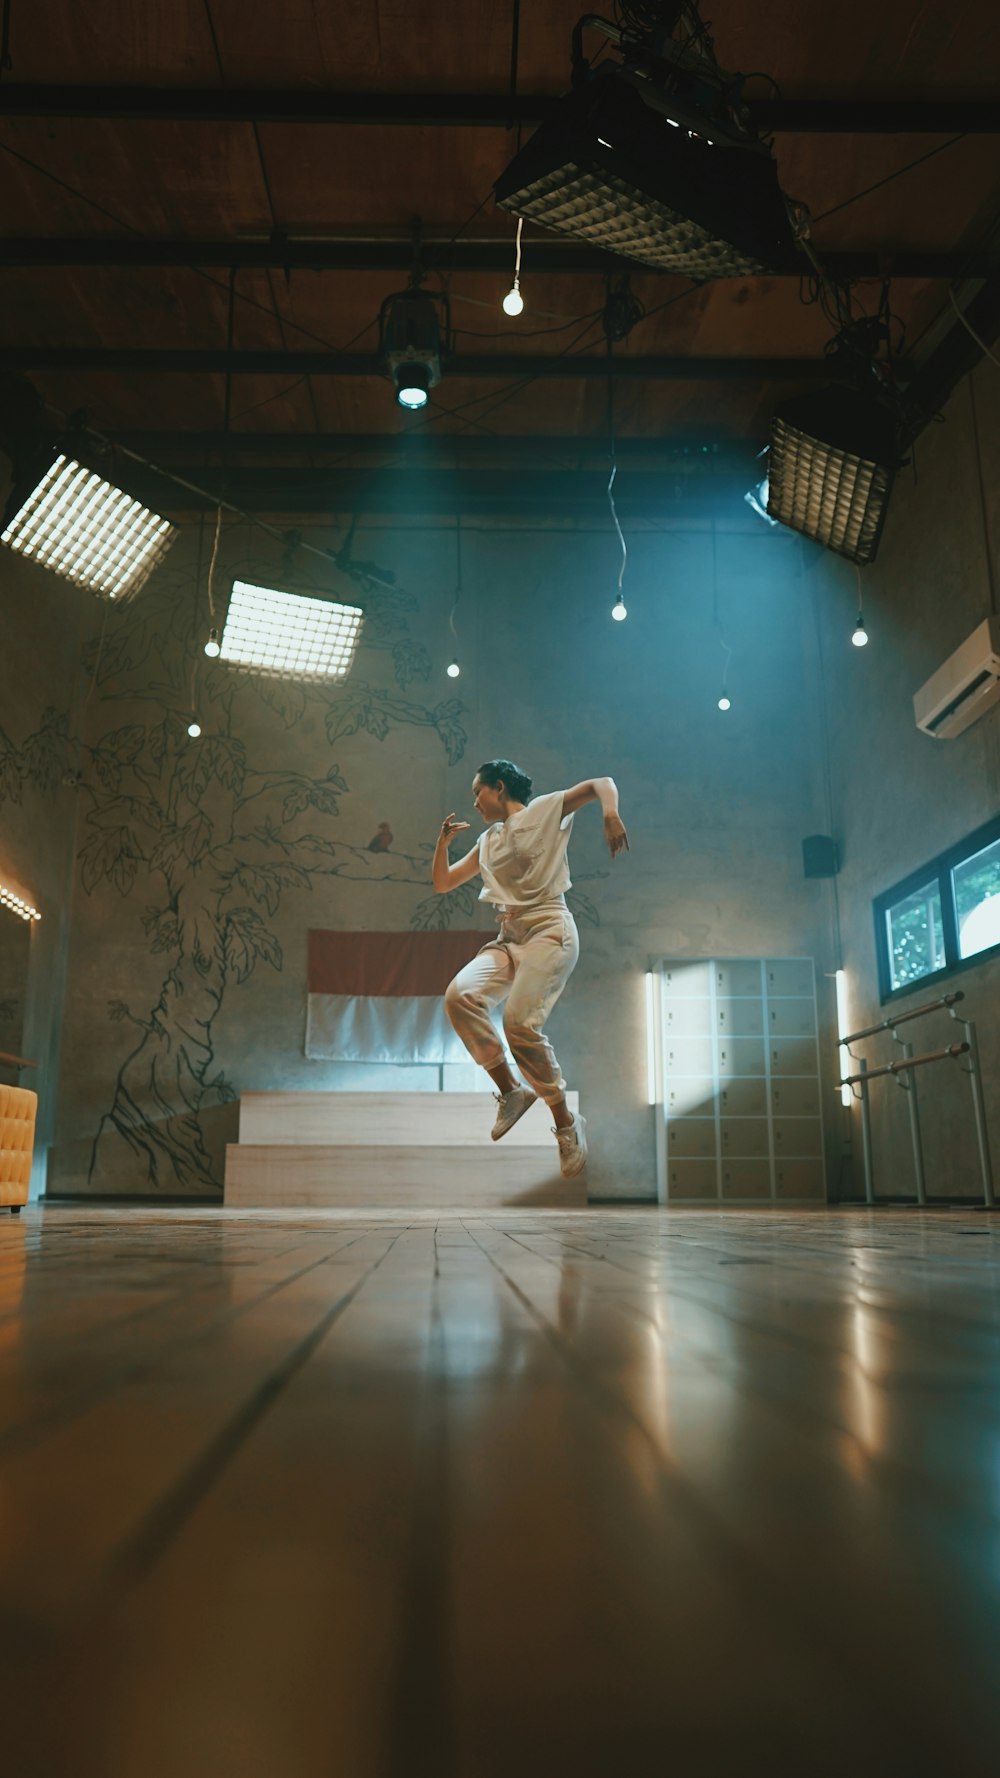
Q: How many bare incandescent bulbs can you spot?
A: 7